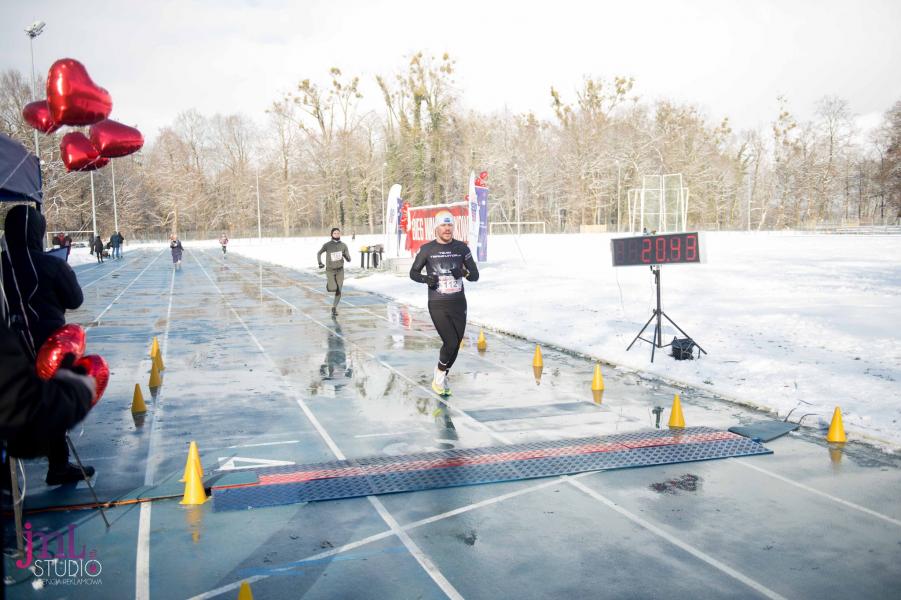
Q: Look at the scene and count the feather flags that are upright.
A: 2